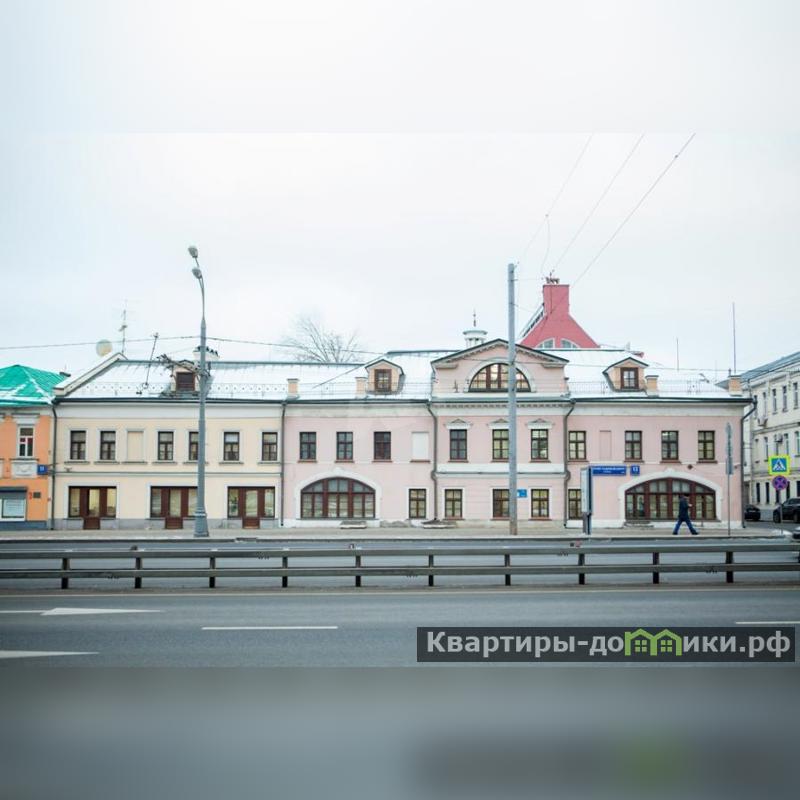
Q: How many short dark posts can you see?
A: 10